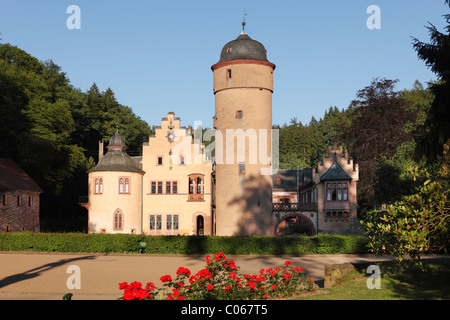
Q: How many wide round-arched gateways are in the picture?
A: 1